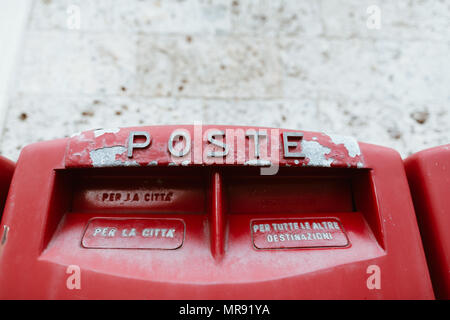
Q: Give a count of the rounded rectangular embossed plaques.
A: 2